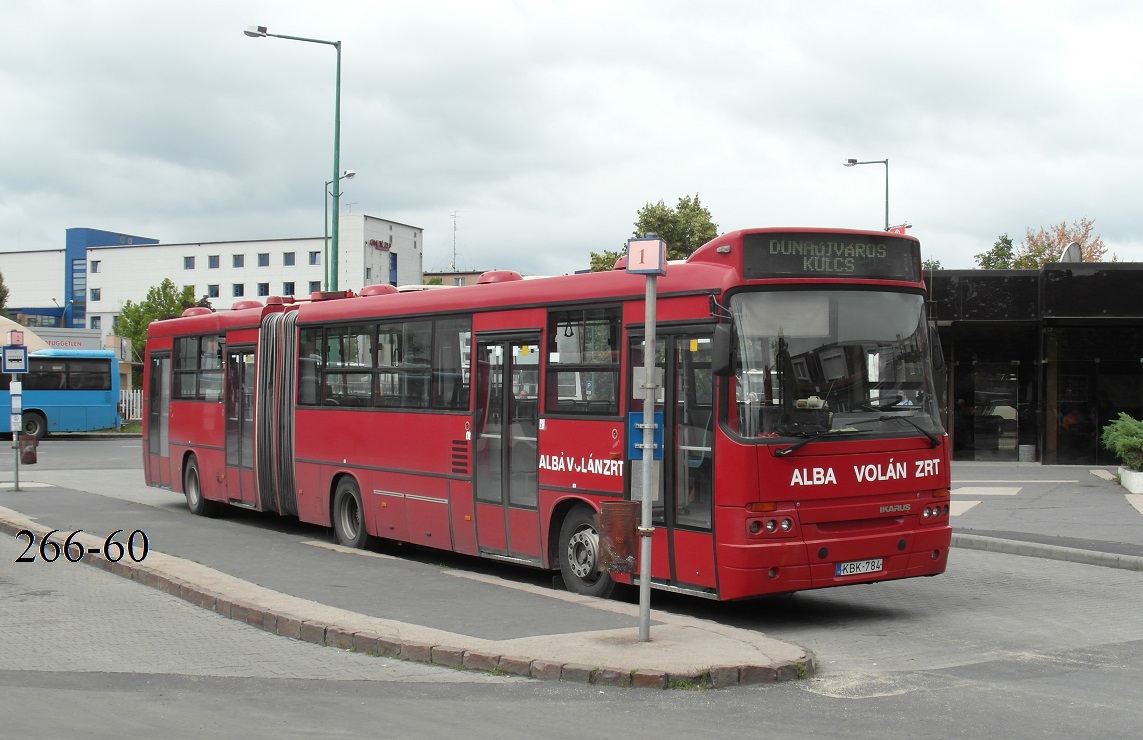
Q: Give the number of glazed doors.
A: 4